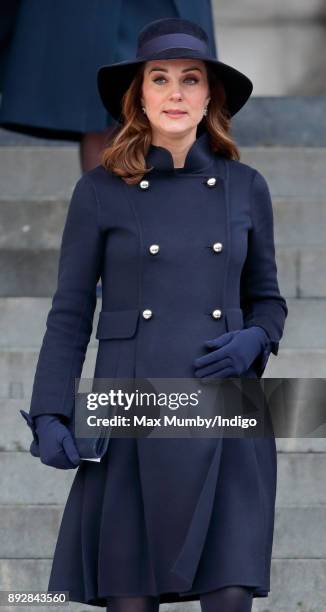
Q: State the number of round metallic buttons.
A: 6